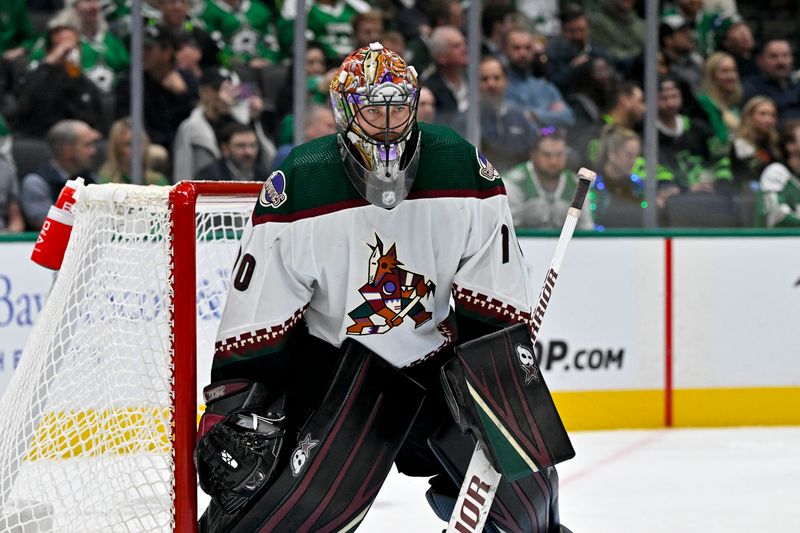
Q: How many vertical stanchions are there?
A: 4